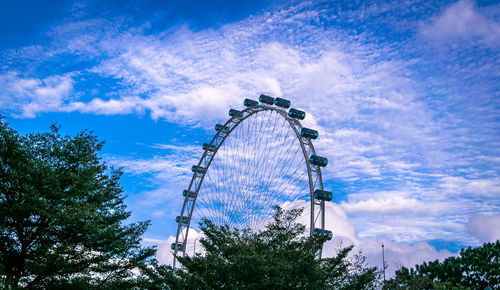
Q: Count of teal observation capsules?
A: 15